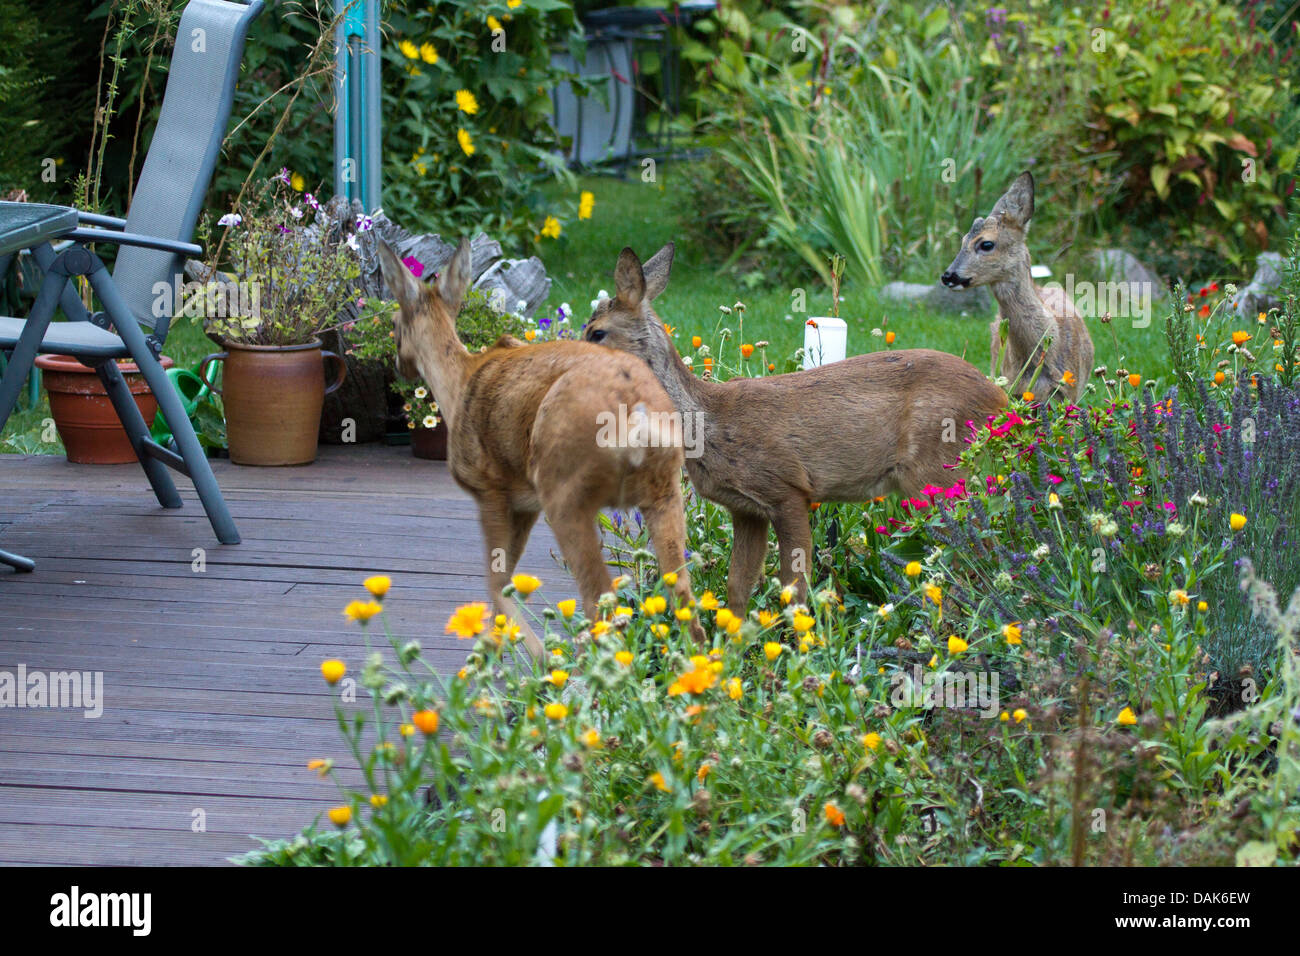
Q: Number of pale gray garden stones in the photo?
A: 3